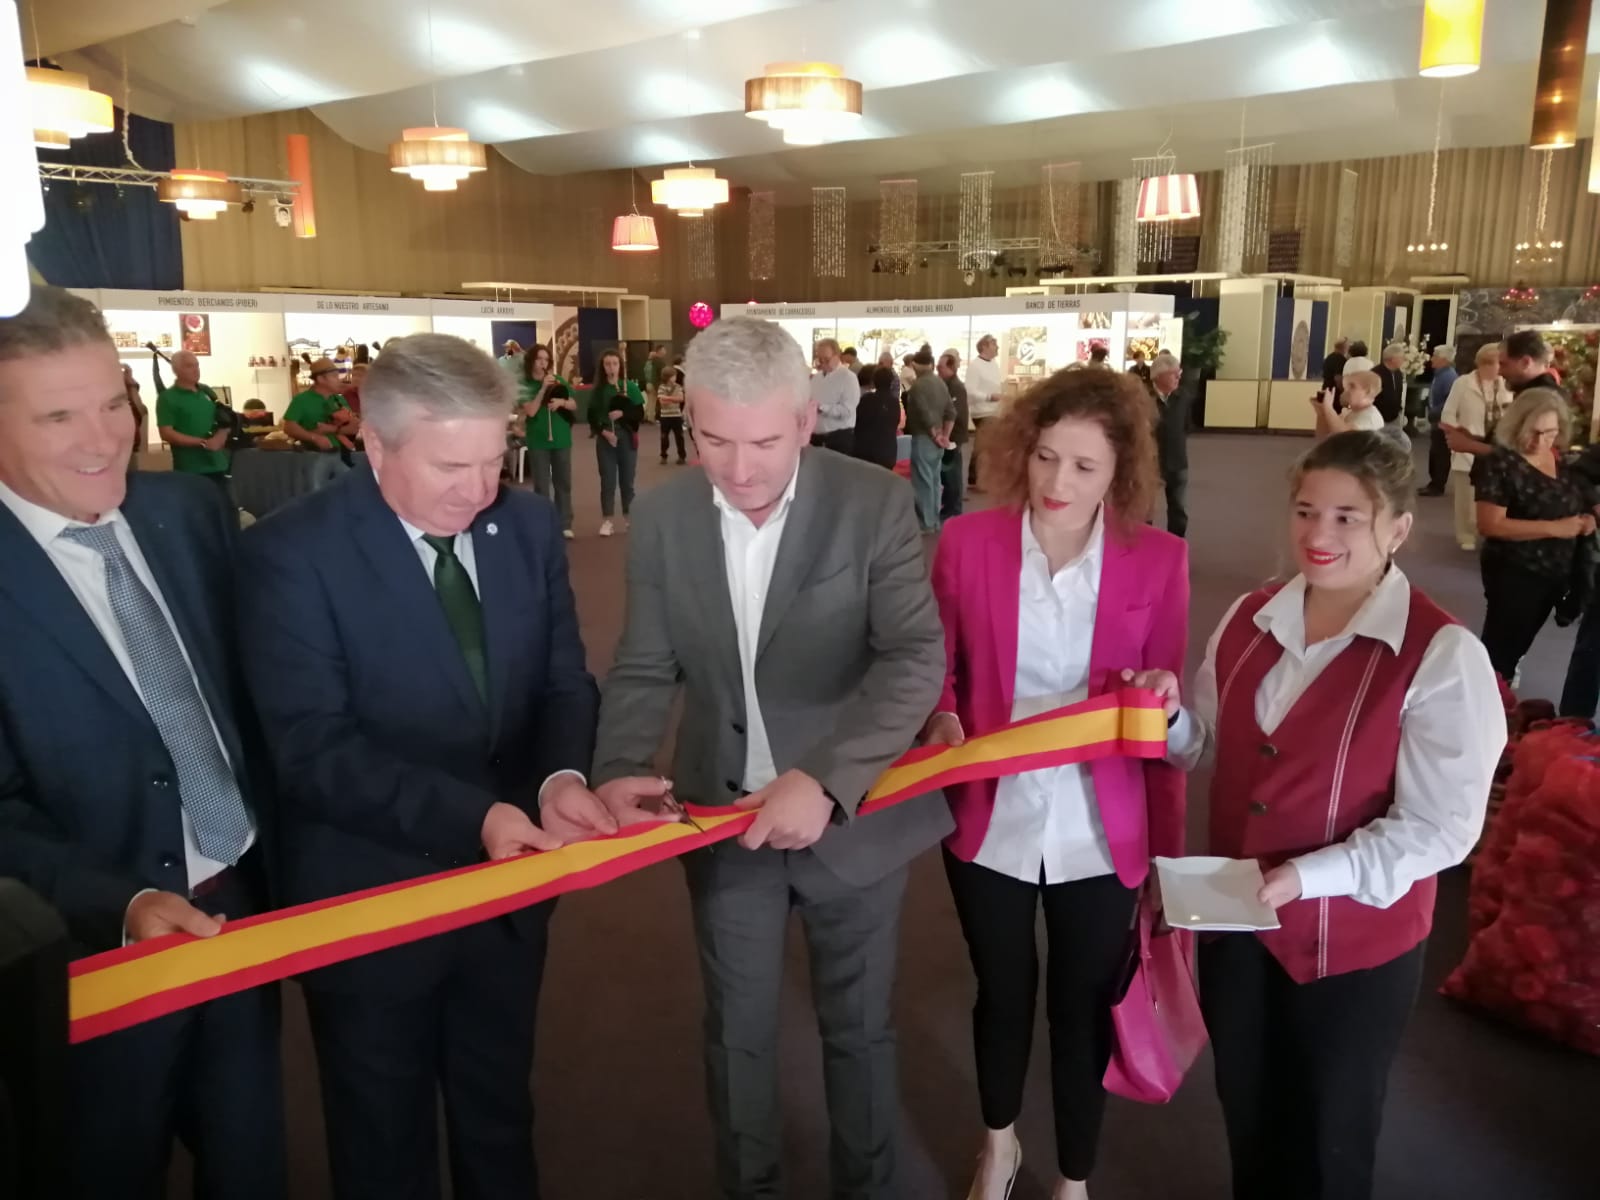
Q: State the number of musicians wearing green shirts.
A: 4